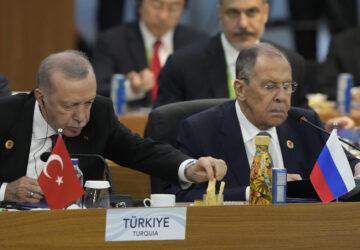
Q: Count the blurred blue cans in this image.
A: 2